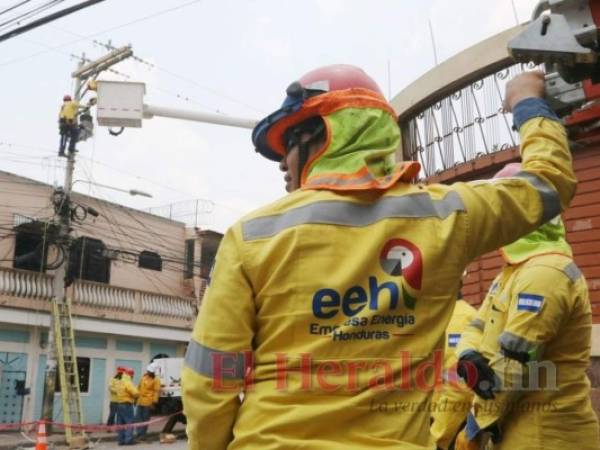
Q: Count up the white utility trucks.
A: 1